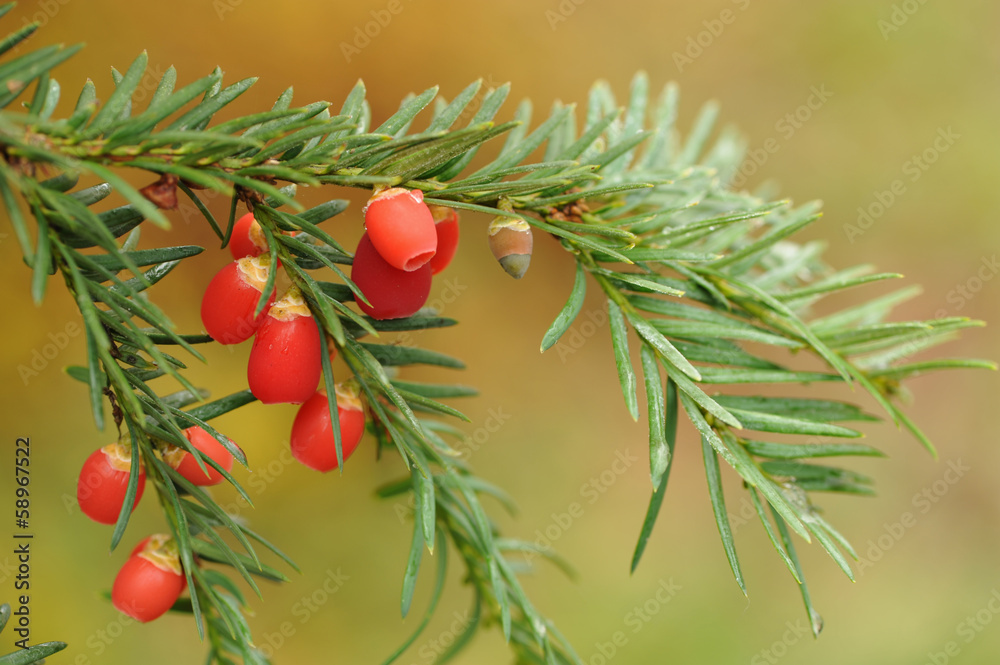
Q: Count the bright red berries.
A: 10